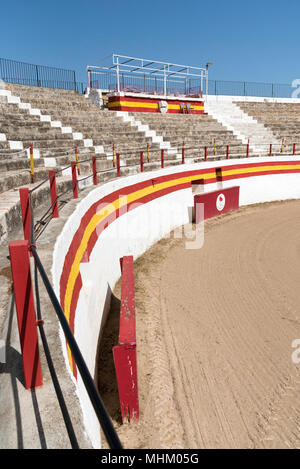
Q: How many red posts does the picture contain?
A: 14